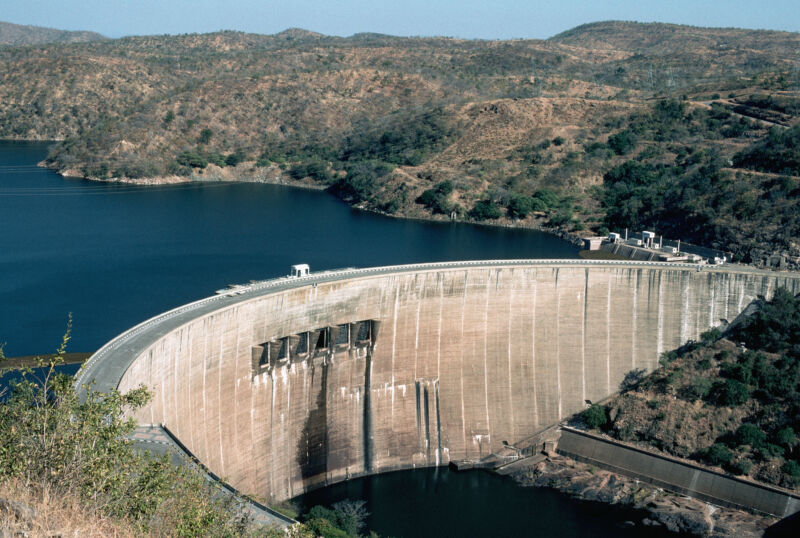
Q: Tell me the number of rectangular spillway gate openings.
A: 6